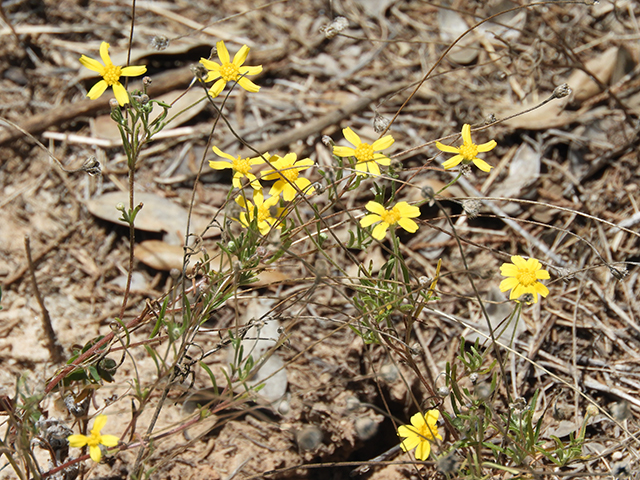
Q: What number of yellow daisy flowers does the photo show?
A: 11